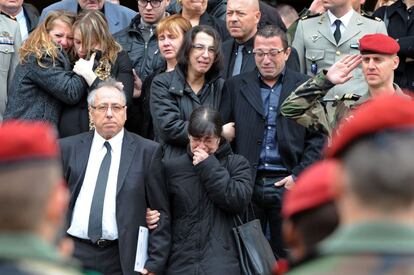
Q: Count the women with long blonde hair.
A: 2